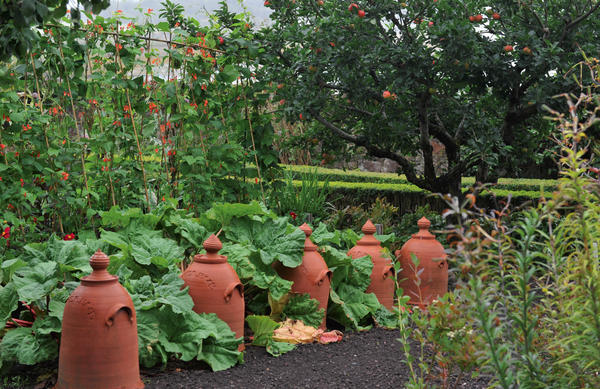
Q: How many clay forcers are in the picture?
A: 5